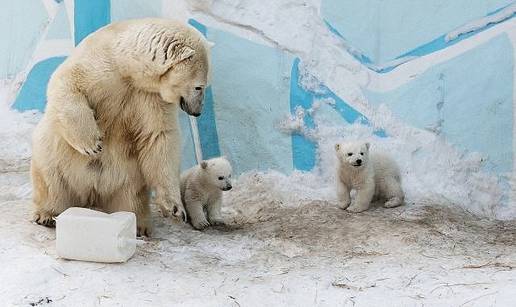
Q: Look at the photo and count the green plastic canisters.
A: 0